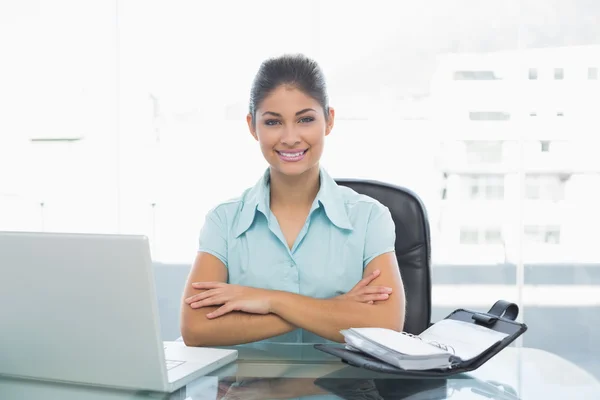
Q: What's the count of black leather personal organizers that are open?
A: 1